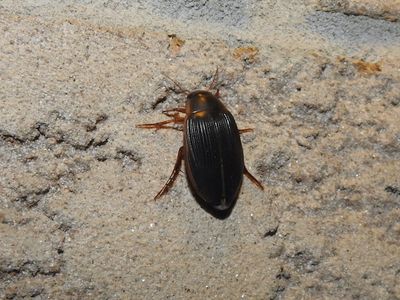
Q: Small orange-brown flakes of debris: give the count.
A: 3